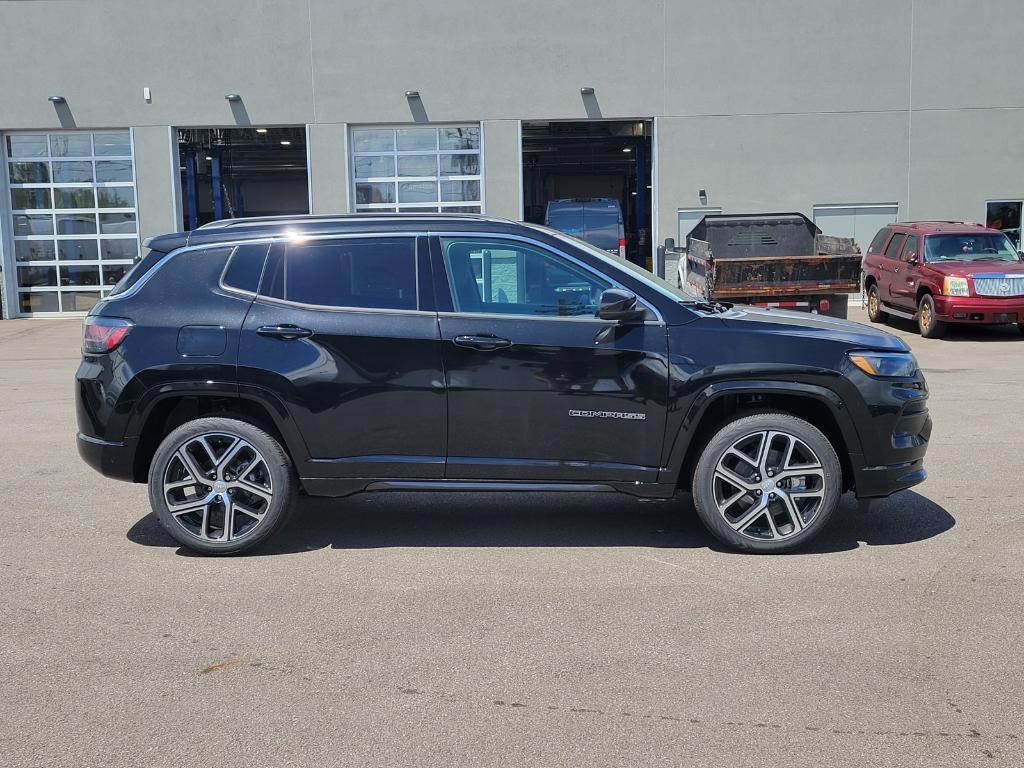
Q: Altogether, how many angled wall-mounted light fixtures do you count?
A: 4